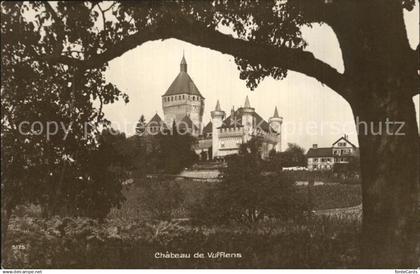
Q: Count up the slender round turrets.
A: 3